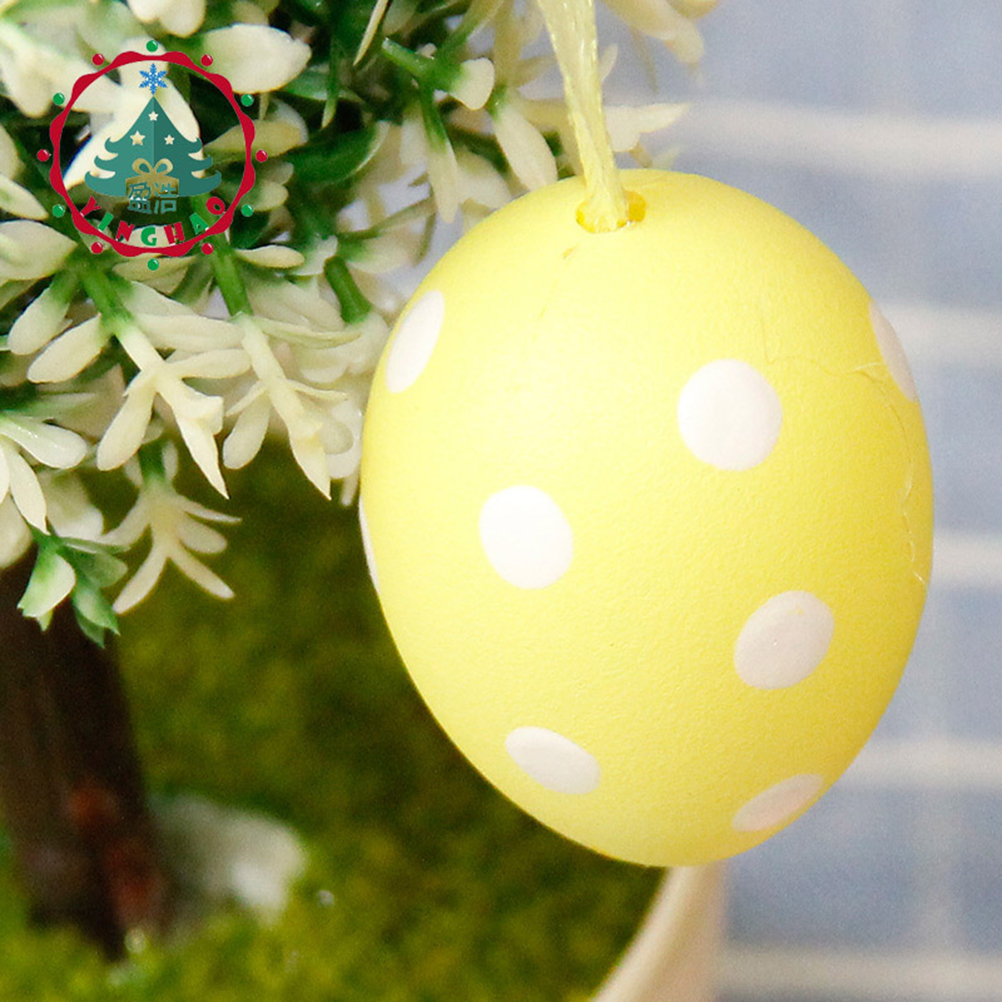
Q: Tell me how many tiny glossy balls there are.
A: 12